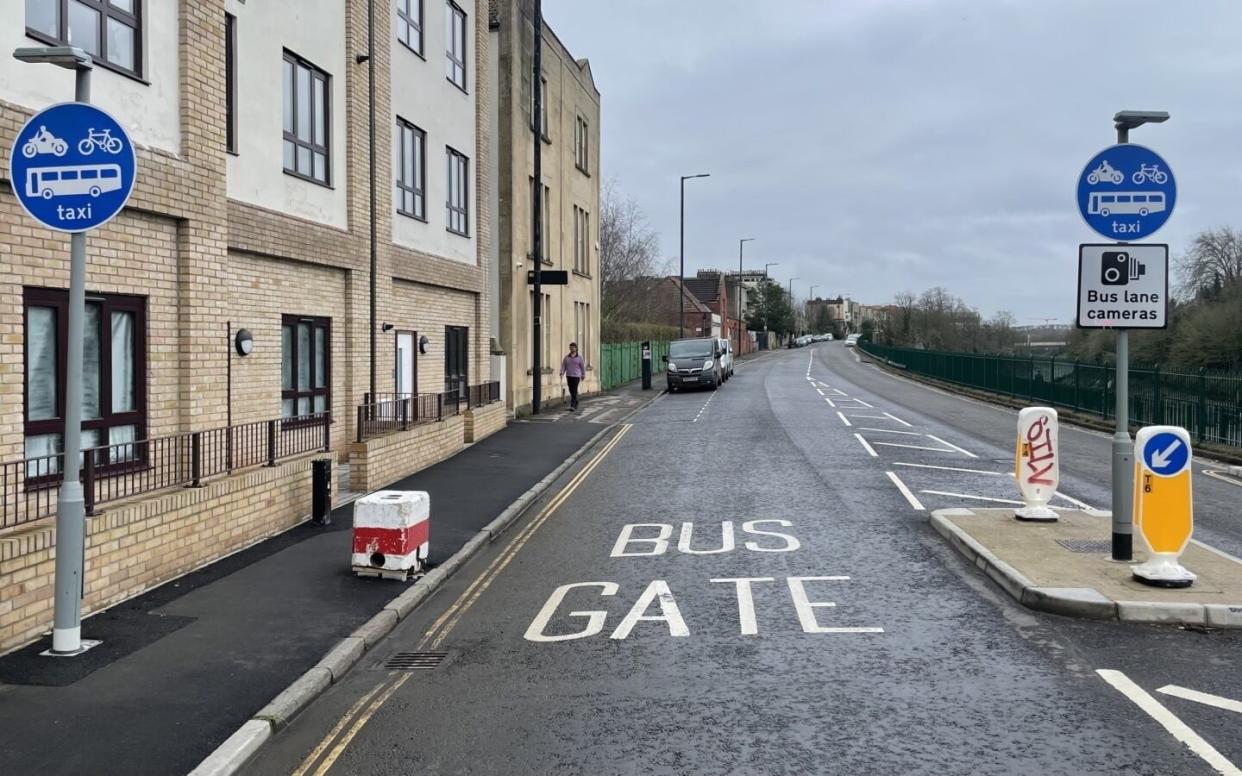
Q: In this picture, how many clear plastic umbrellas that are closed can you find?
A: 0